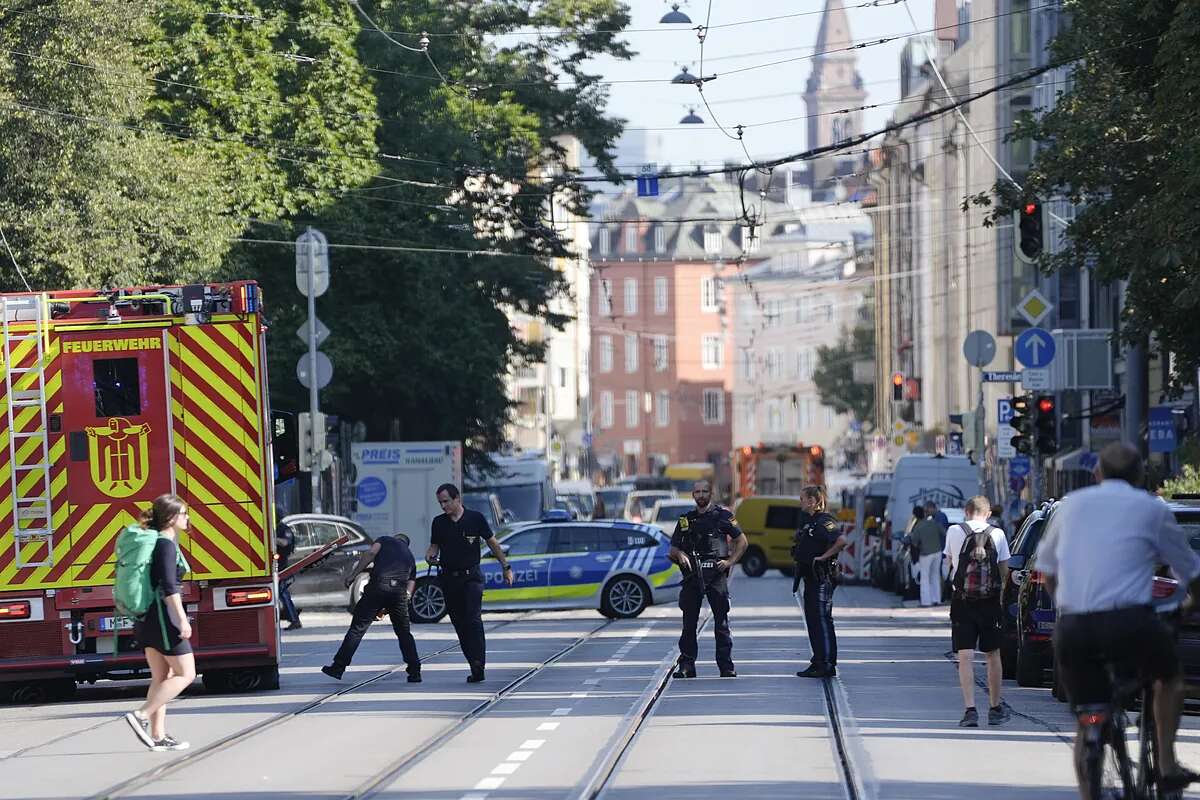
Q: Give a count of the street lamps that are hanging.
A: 3